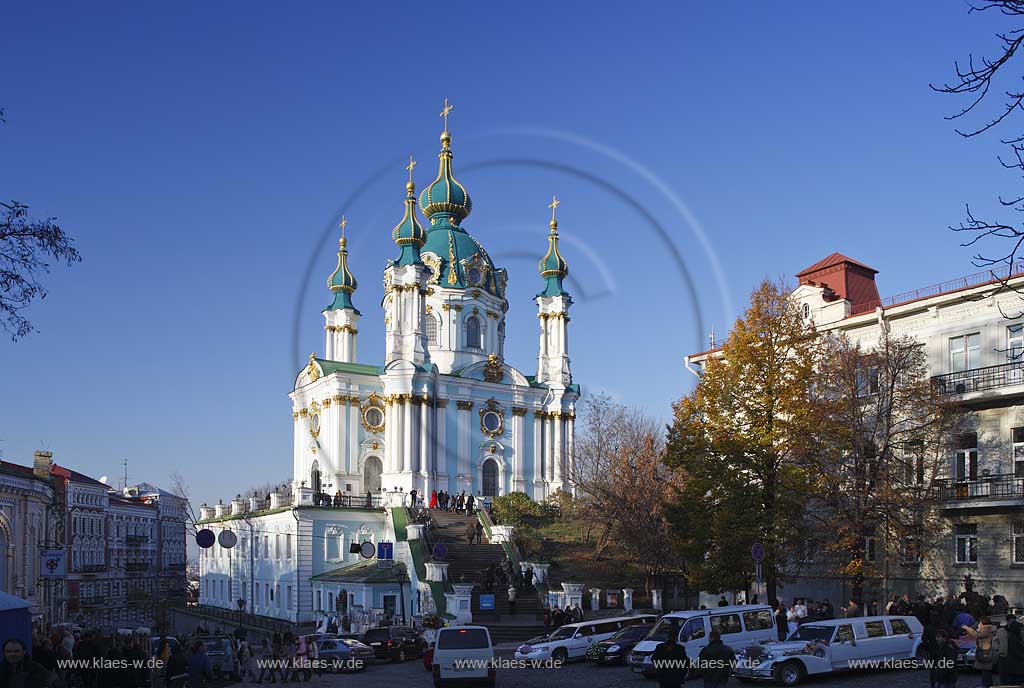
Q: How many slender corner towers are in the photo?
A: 3